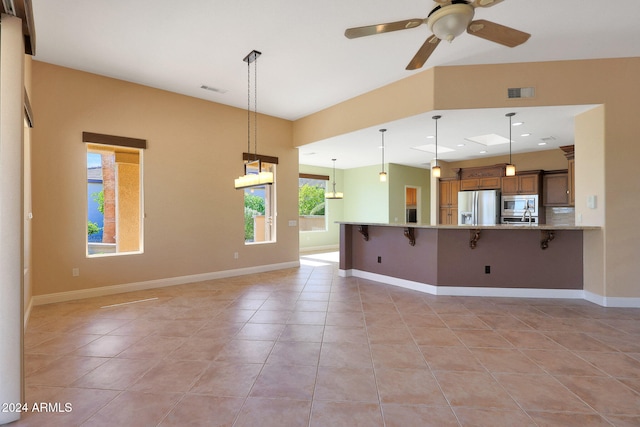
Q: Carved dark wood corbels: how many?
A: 4